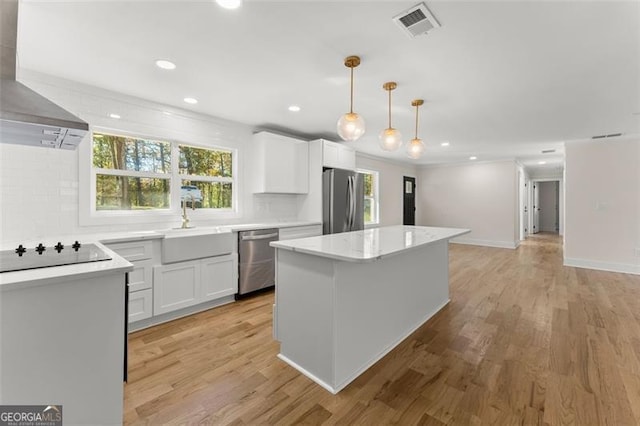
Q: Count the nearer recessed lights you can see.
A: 4